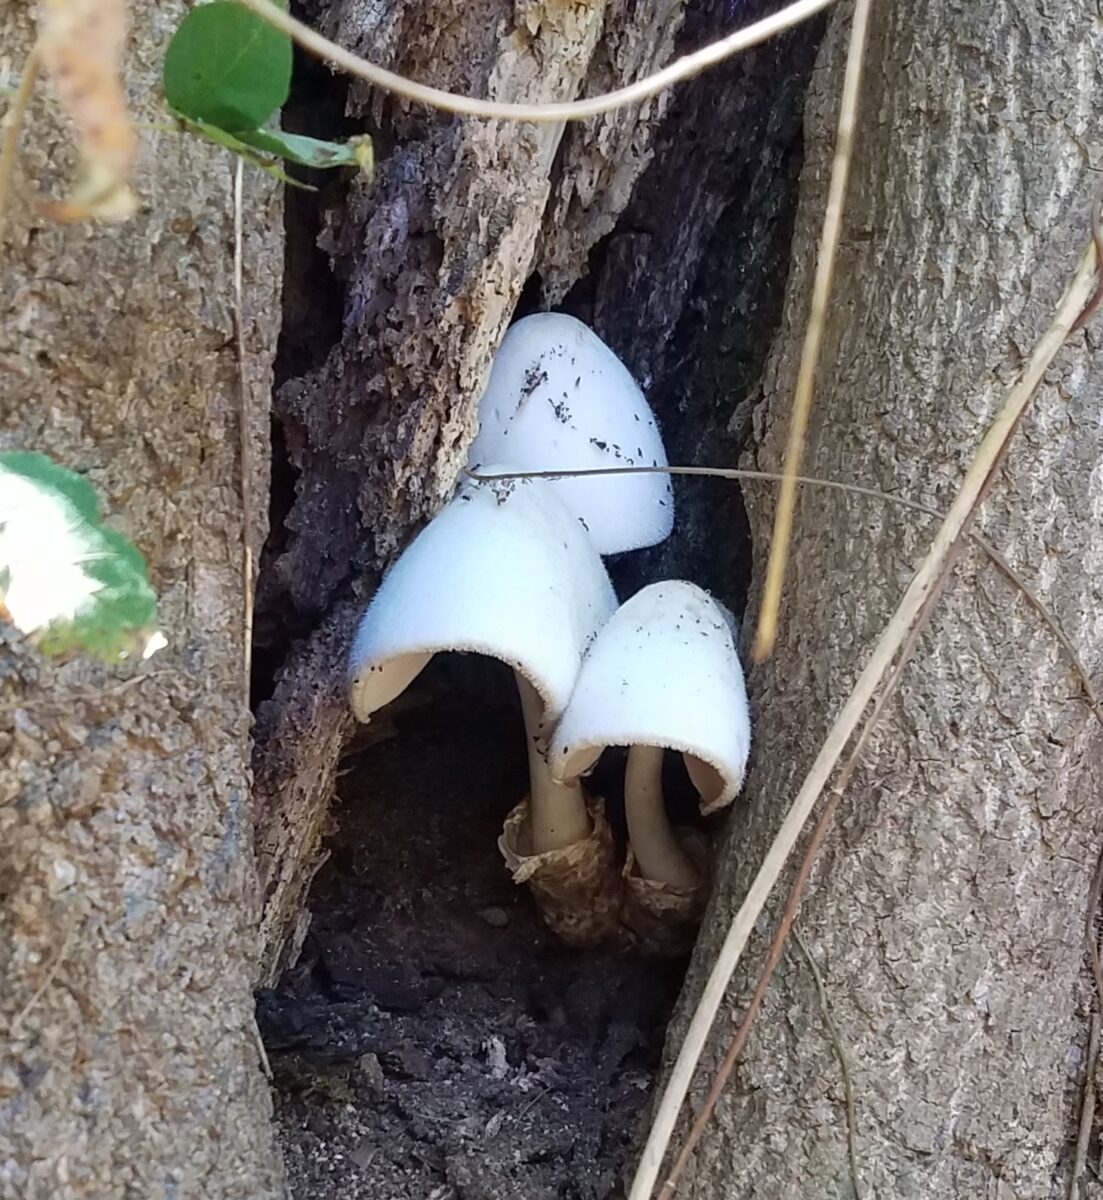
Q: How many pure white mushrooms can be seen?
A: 3